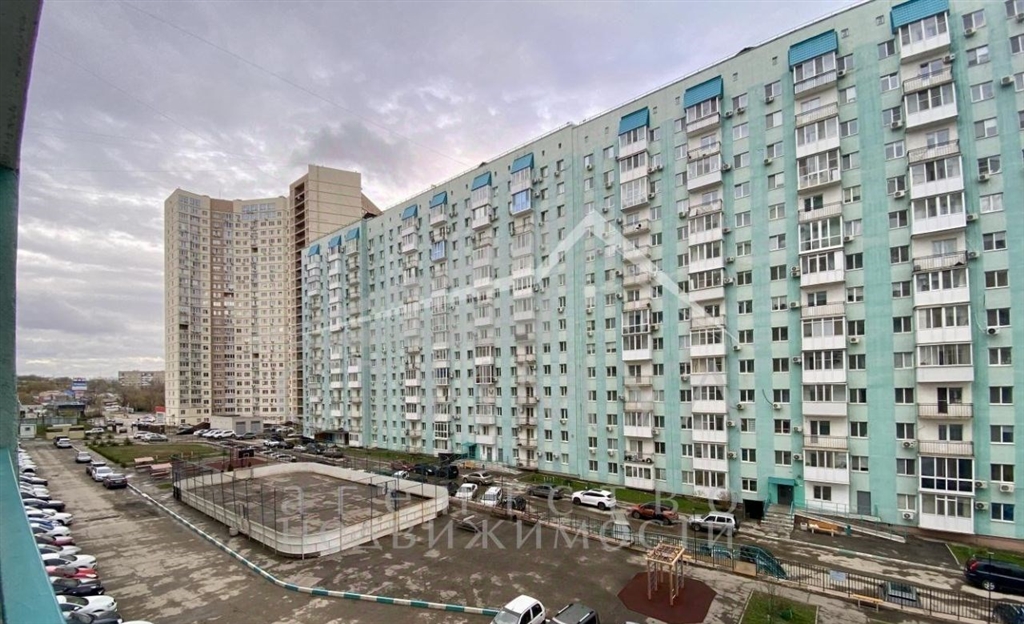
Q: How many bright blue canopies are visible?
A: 11